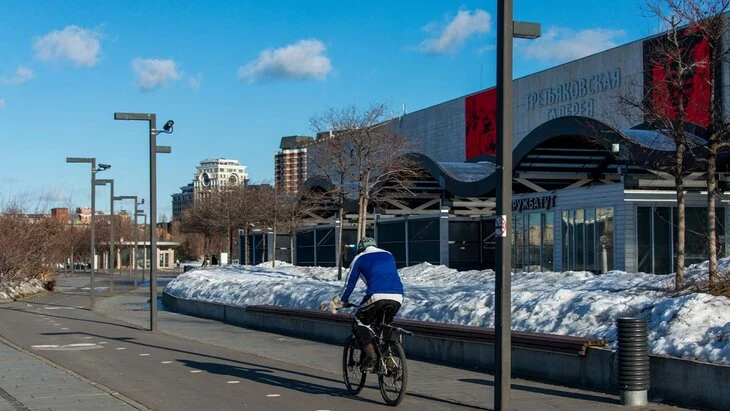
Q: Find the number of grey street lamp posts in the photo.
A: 6